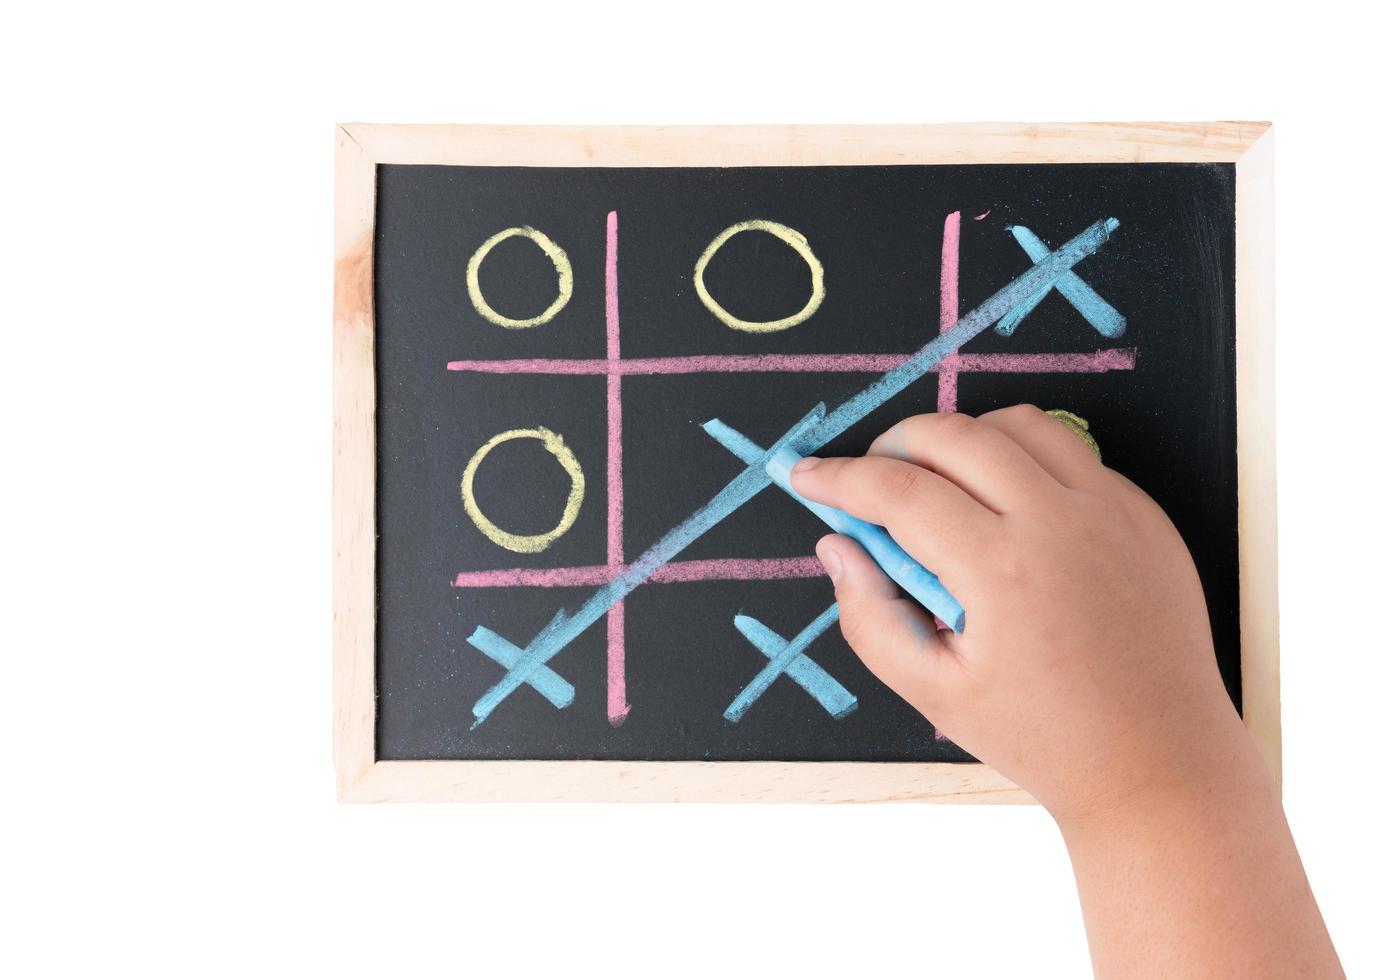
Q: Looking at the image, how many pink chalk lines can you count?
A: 4